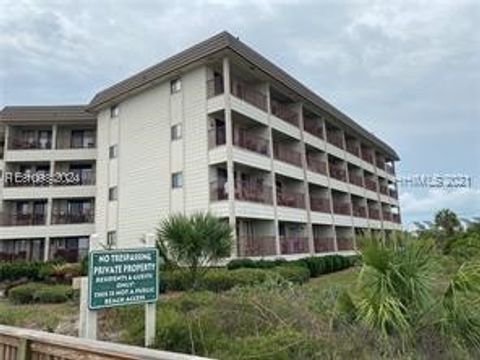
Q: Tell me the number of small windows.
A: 7